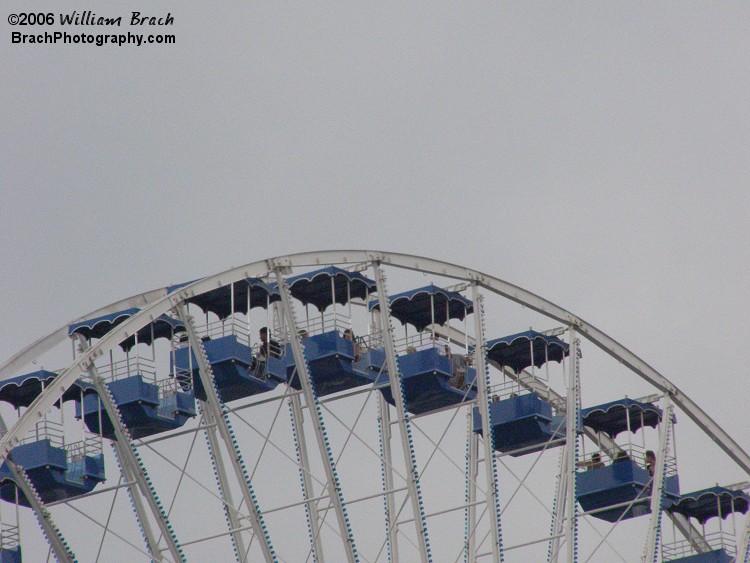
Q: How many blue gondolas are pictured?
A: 9